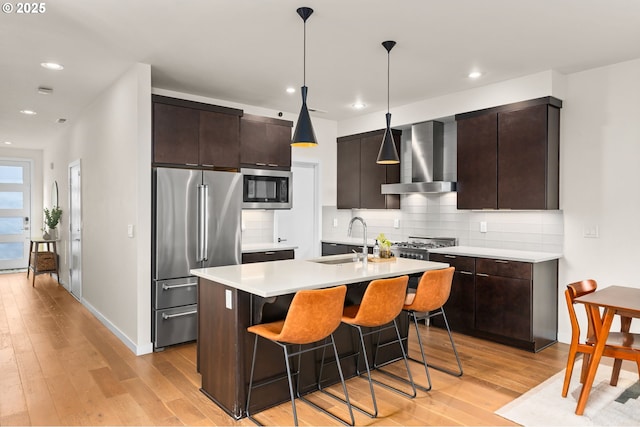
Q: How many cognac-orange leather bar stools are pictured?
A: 3